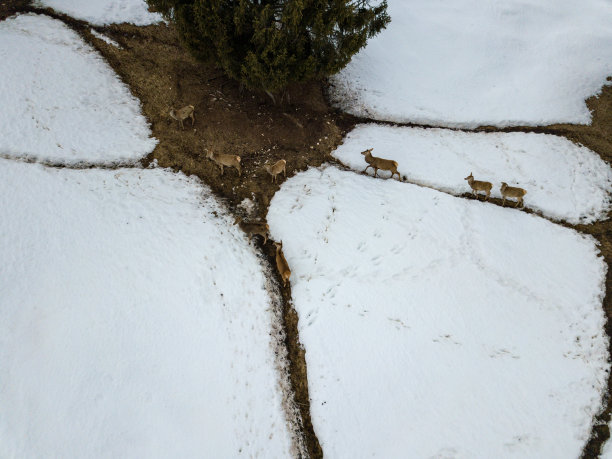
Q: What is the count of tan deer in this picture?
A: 8